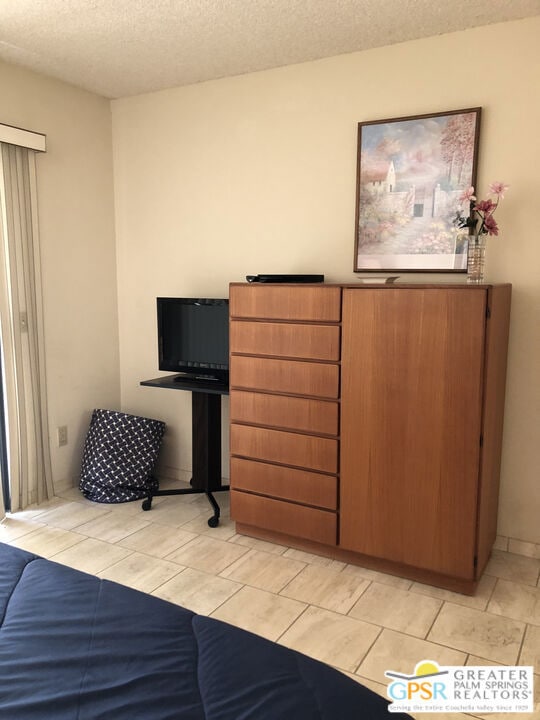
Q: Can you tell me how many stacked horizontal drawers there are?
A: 7